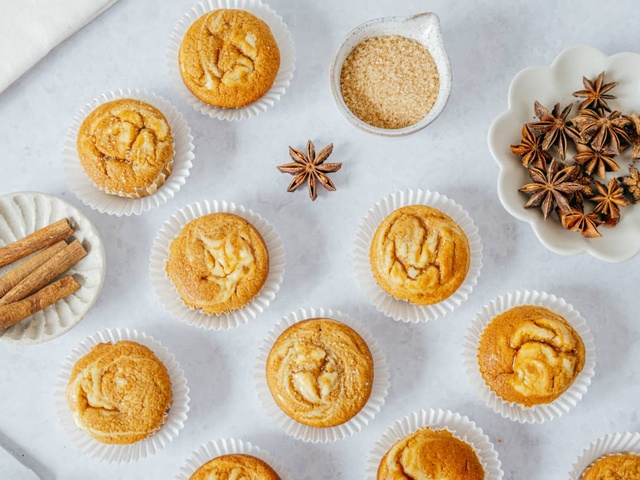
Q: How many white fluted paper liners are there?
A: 10